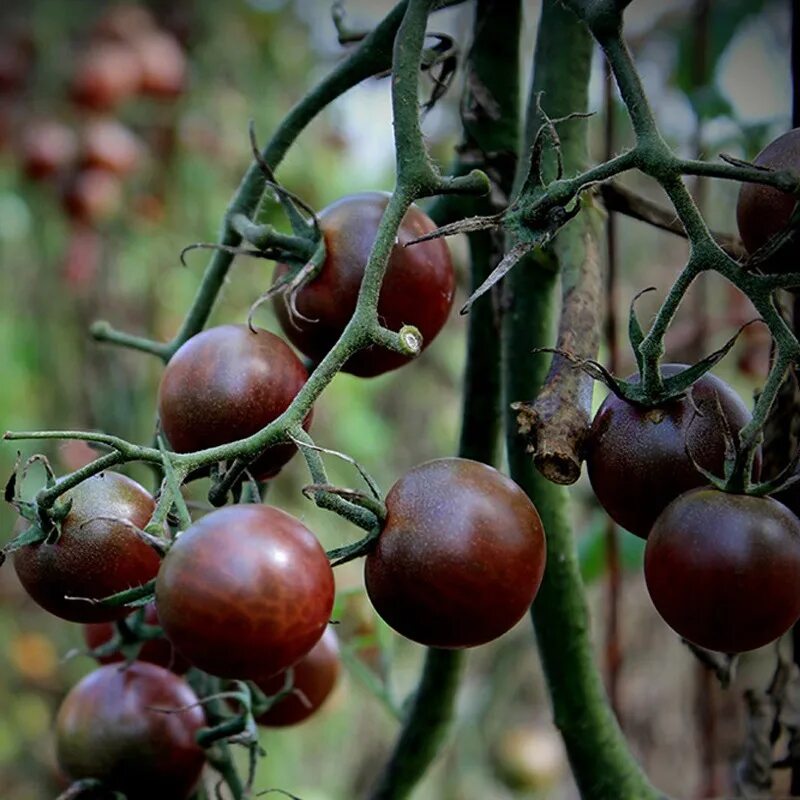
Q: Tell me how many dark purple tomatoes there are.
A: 11